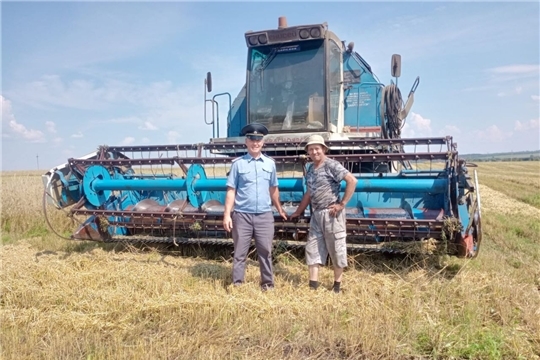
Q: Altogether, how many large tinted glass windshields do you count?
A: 1